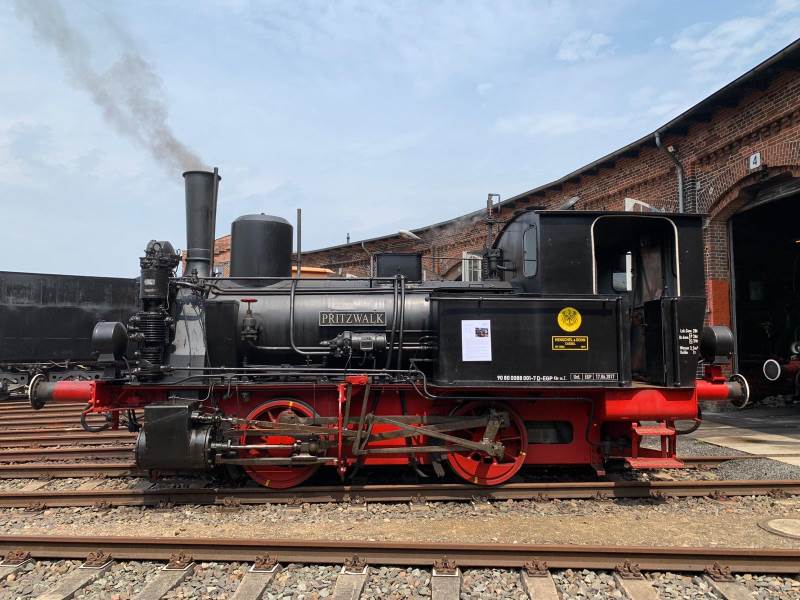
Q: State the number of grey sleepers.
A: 9